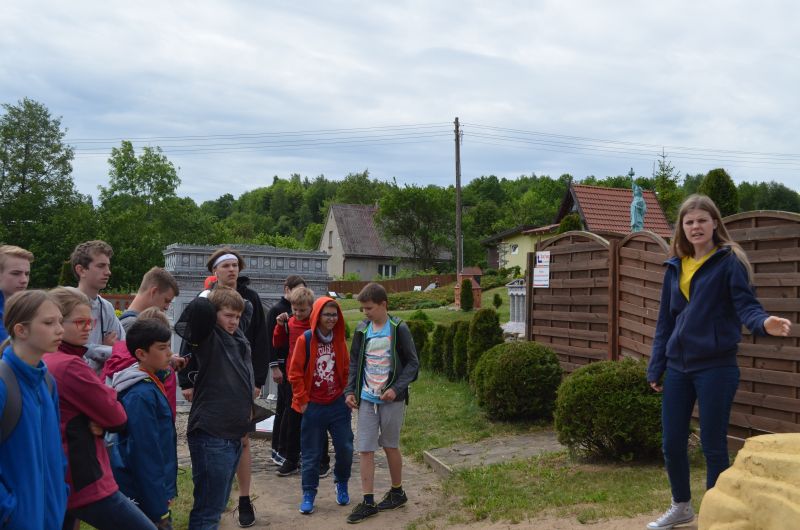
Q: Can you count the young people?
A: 14